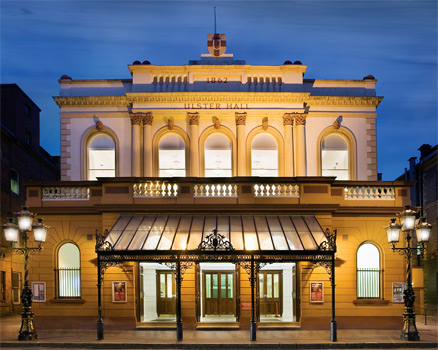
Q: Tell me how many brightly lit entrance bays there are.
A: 3